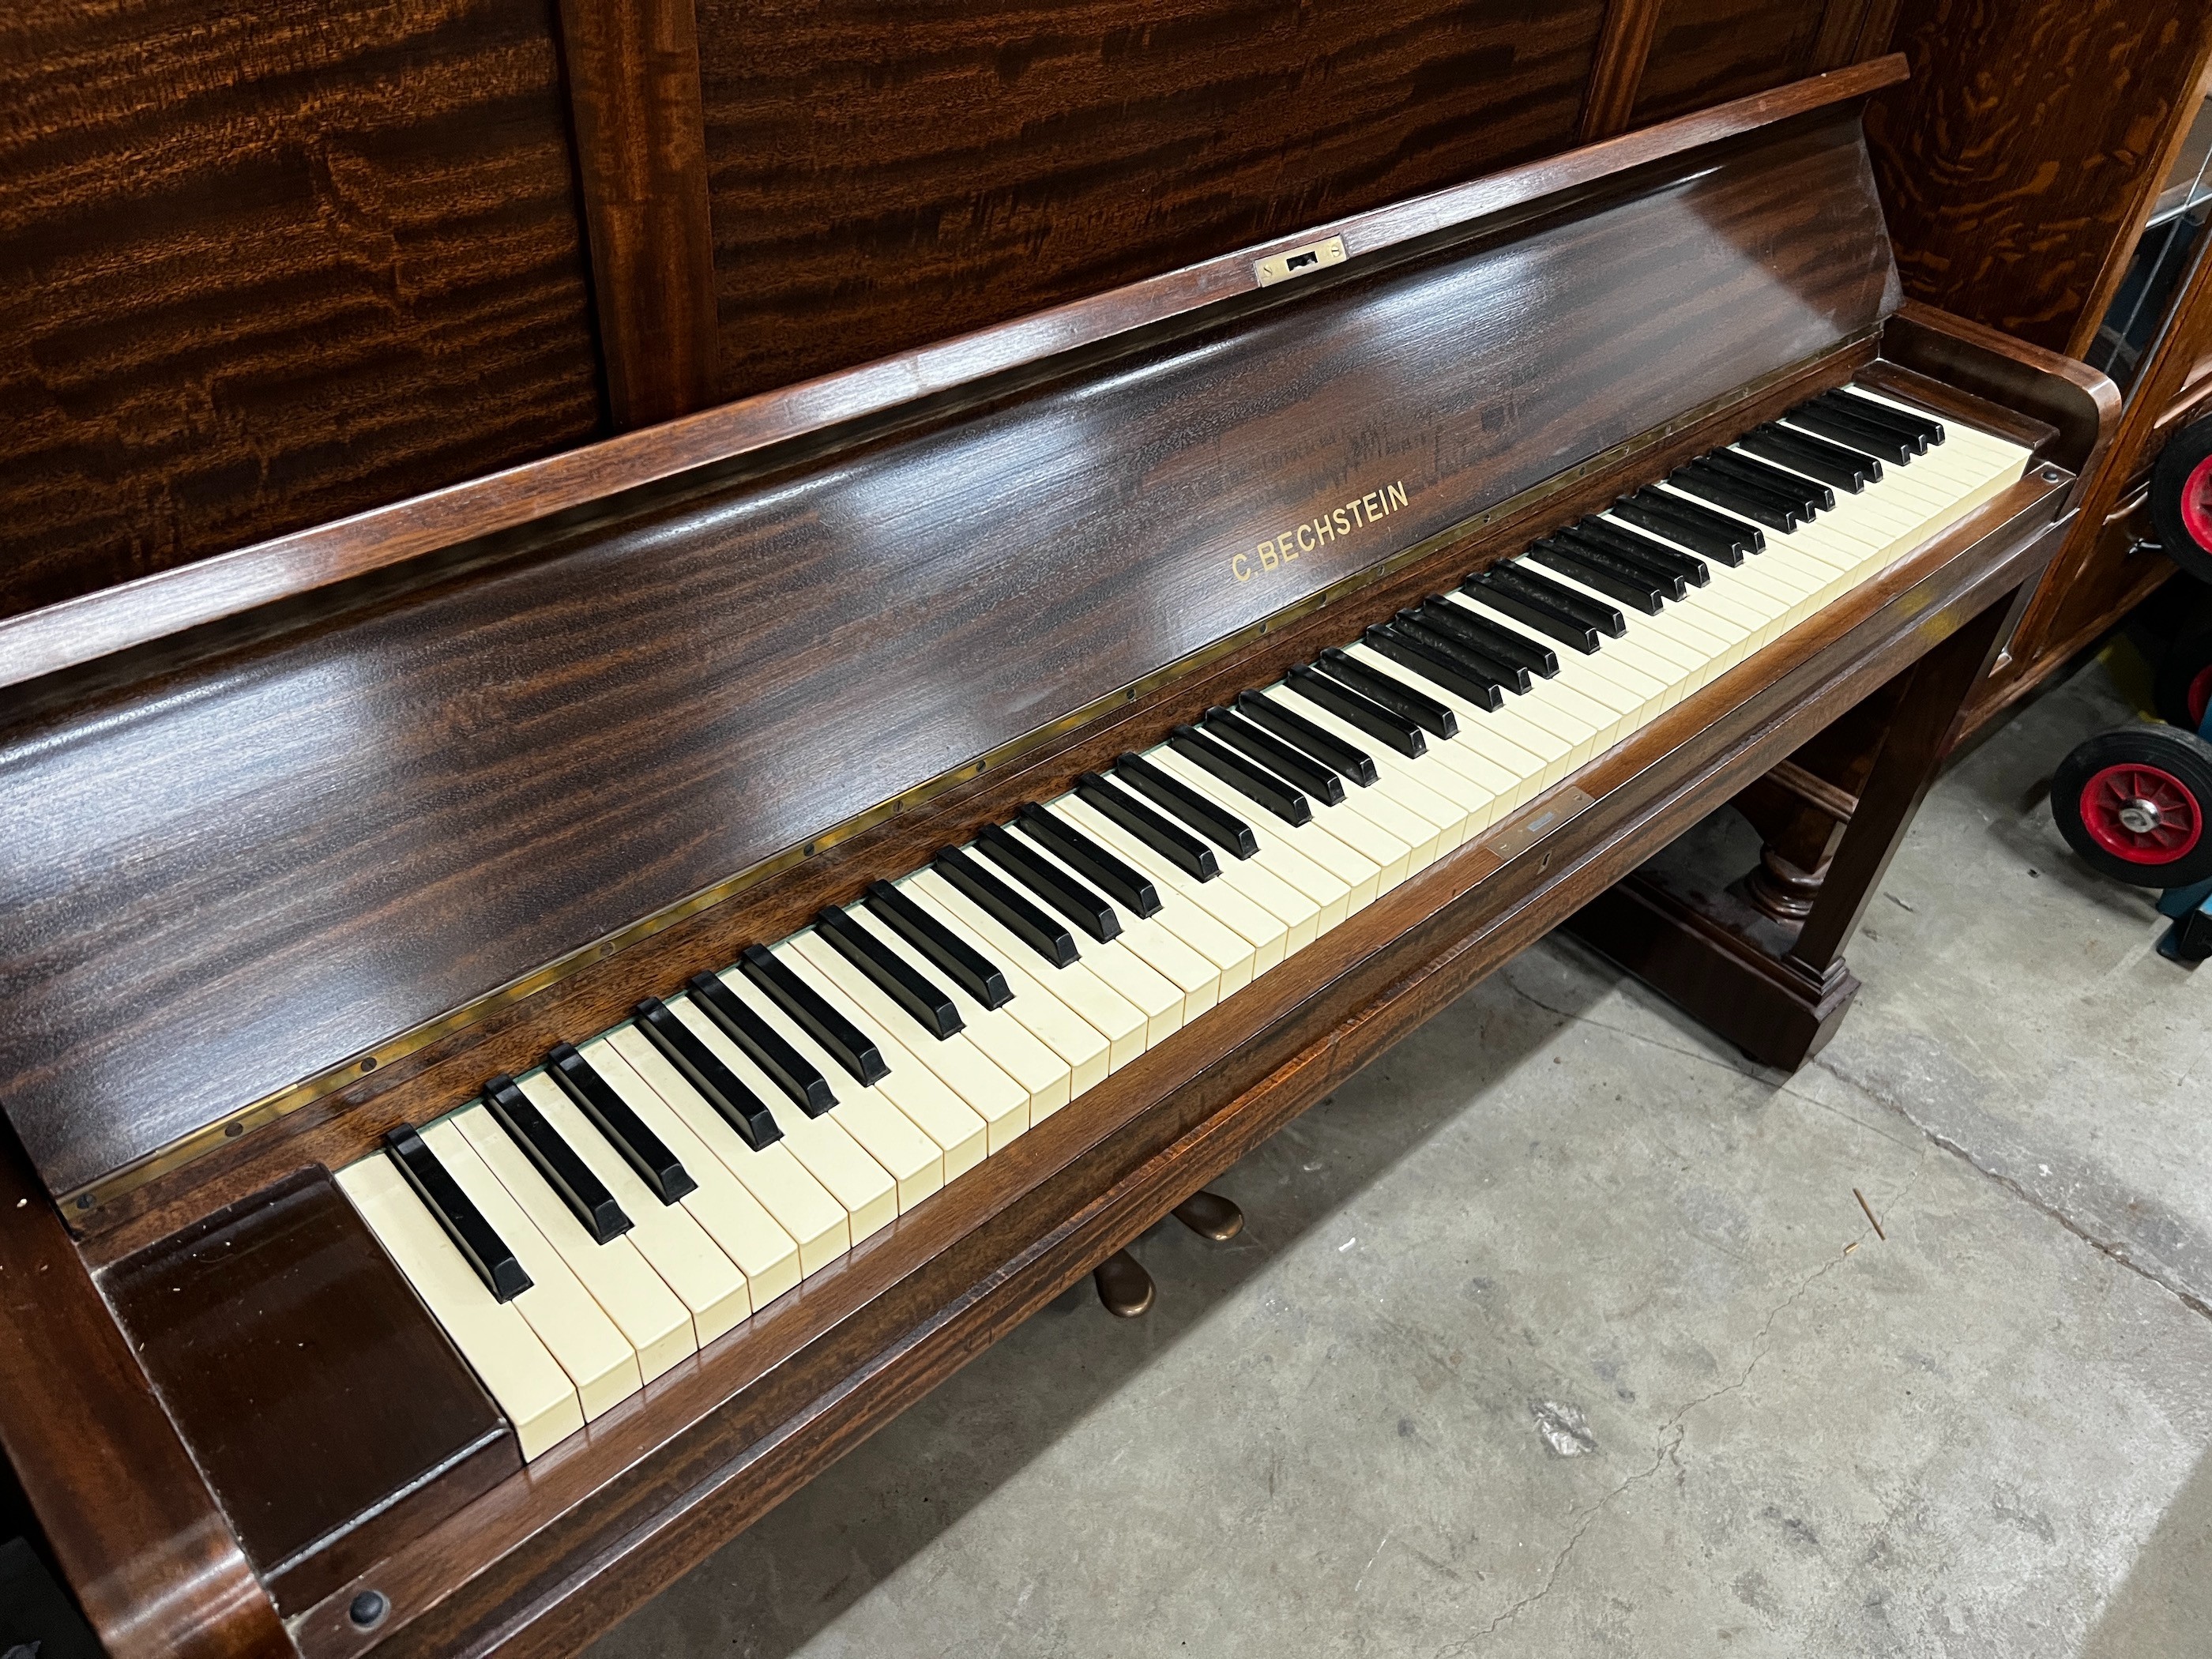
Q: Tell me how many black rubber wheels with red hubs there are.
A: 3